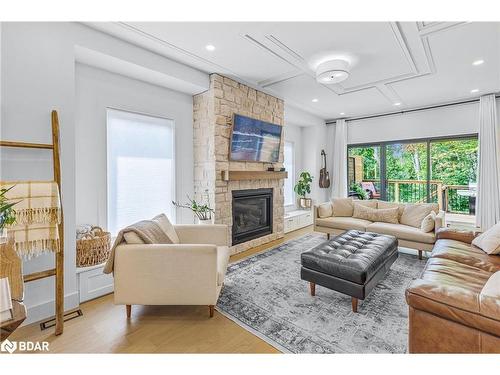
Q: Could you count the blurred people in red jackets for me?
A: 0